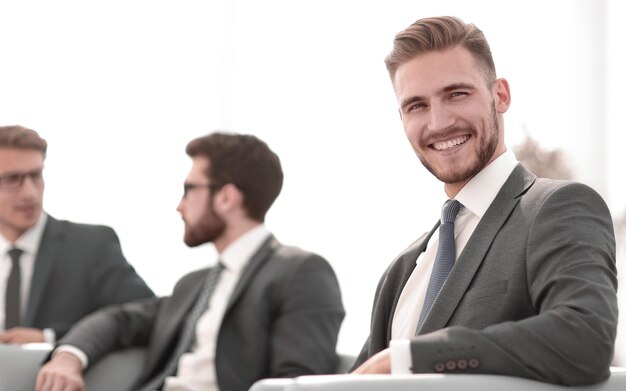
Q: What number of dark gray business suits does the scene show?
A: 3